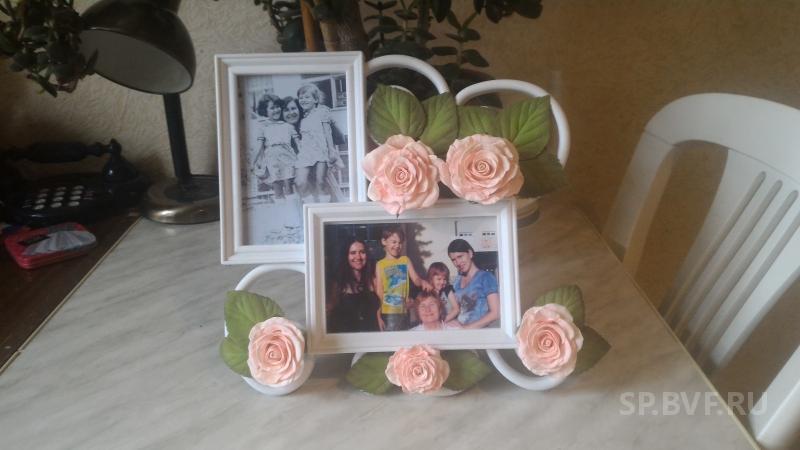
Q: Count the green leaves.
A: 11